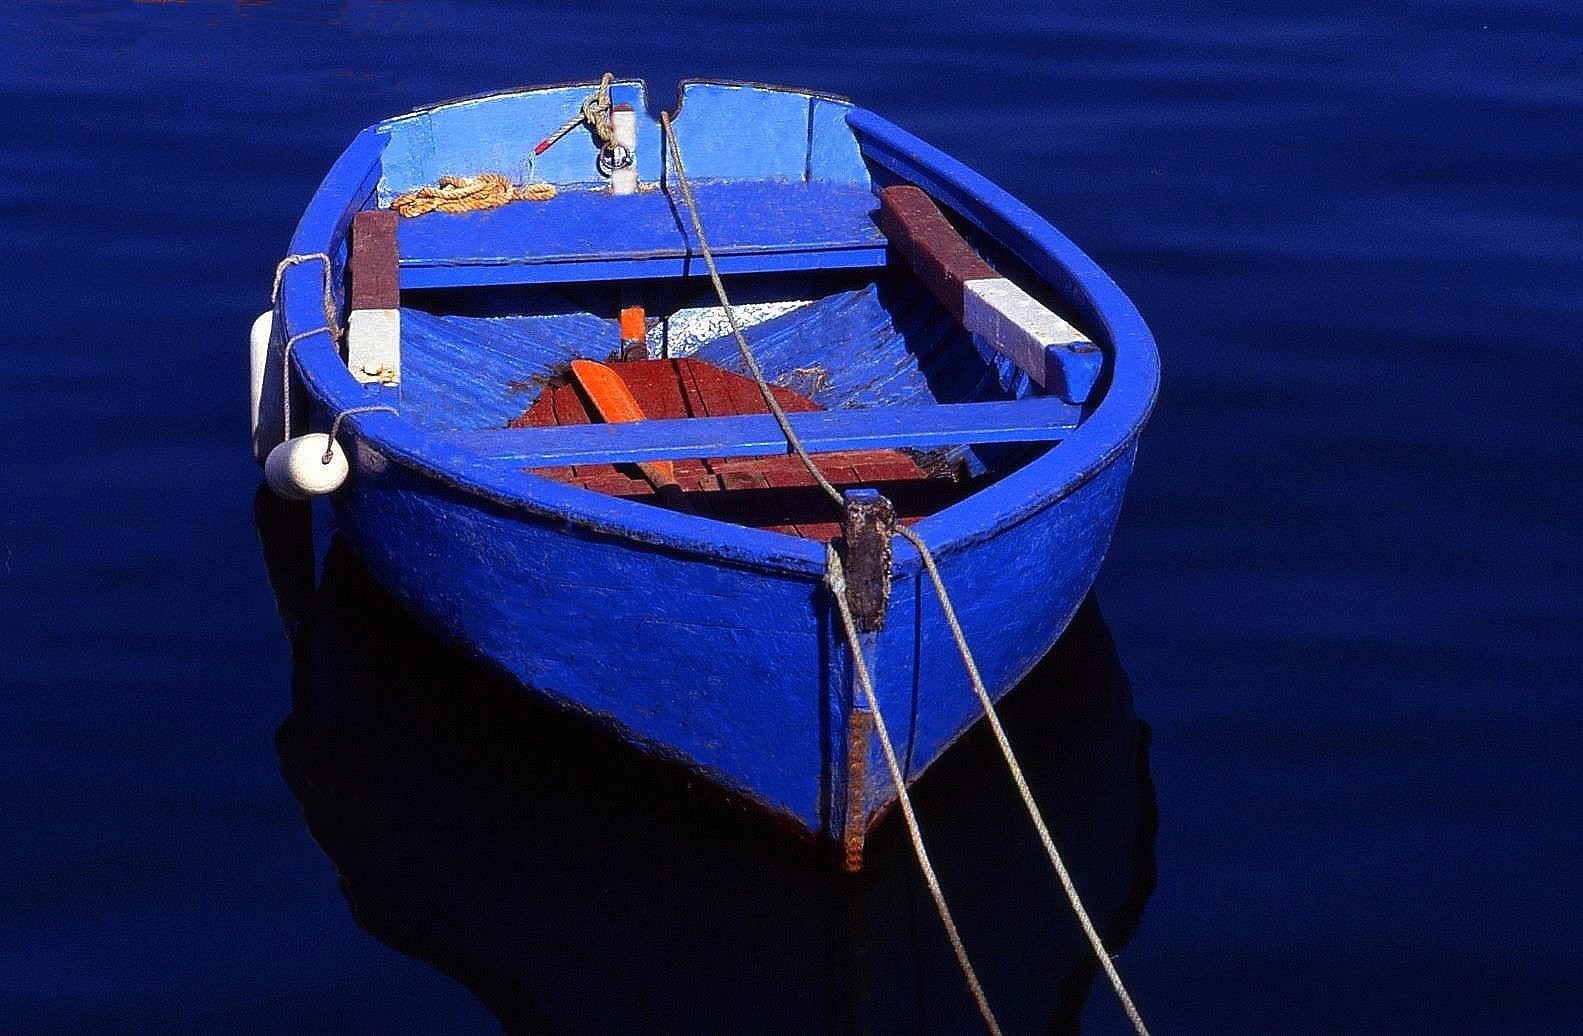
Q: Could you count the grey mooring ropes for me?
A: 2